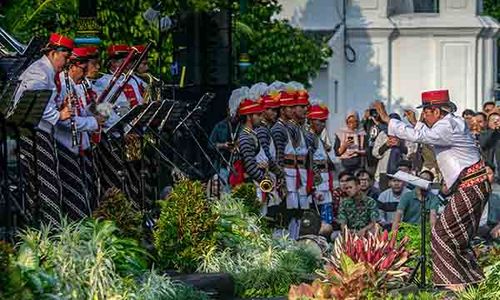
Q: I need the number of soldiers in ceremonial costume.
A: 5